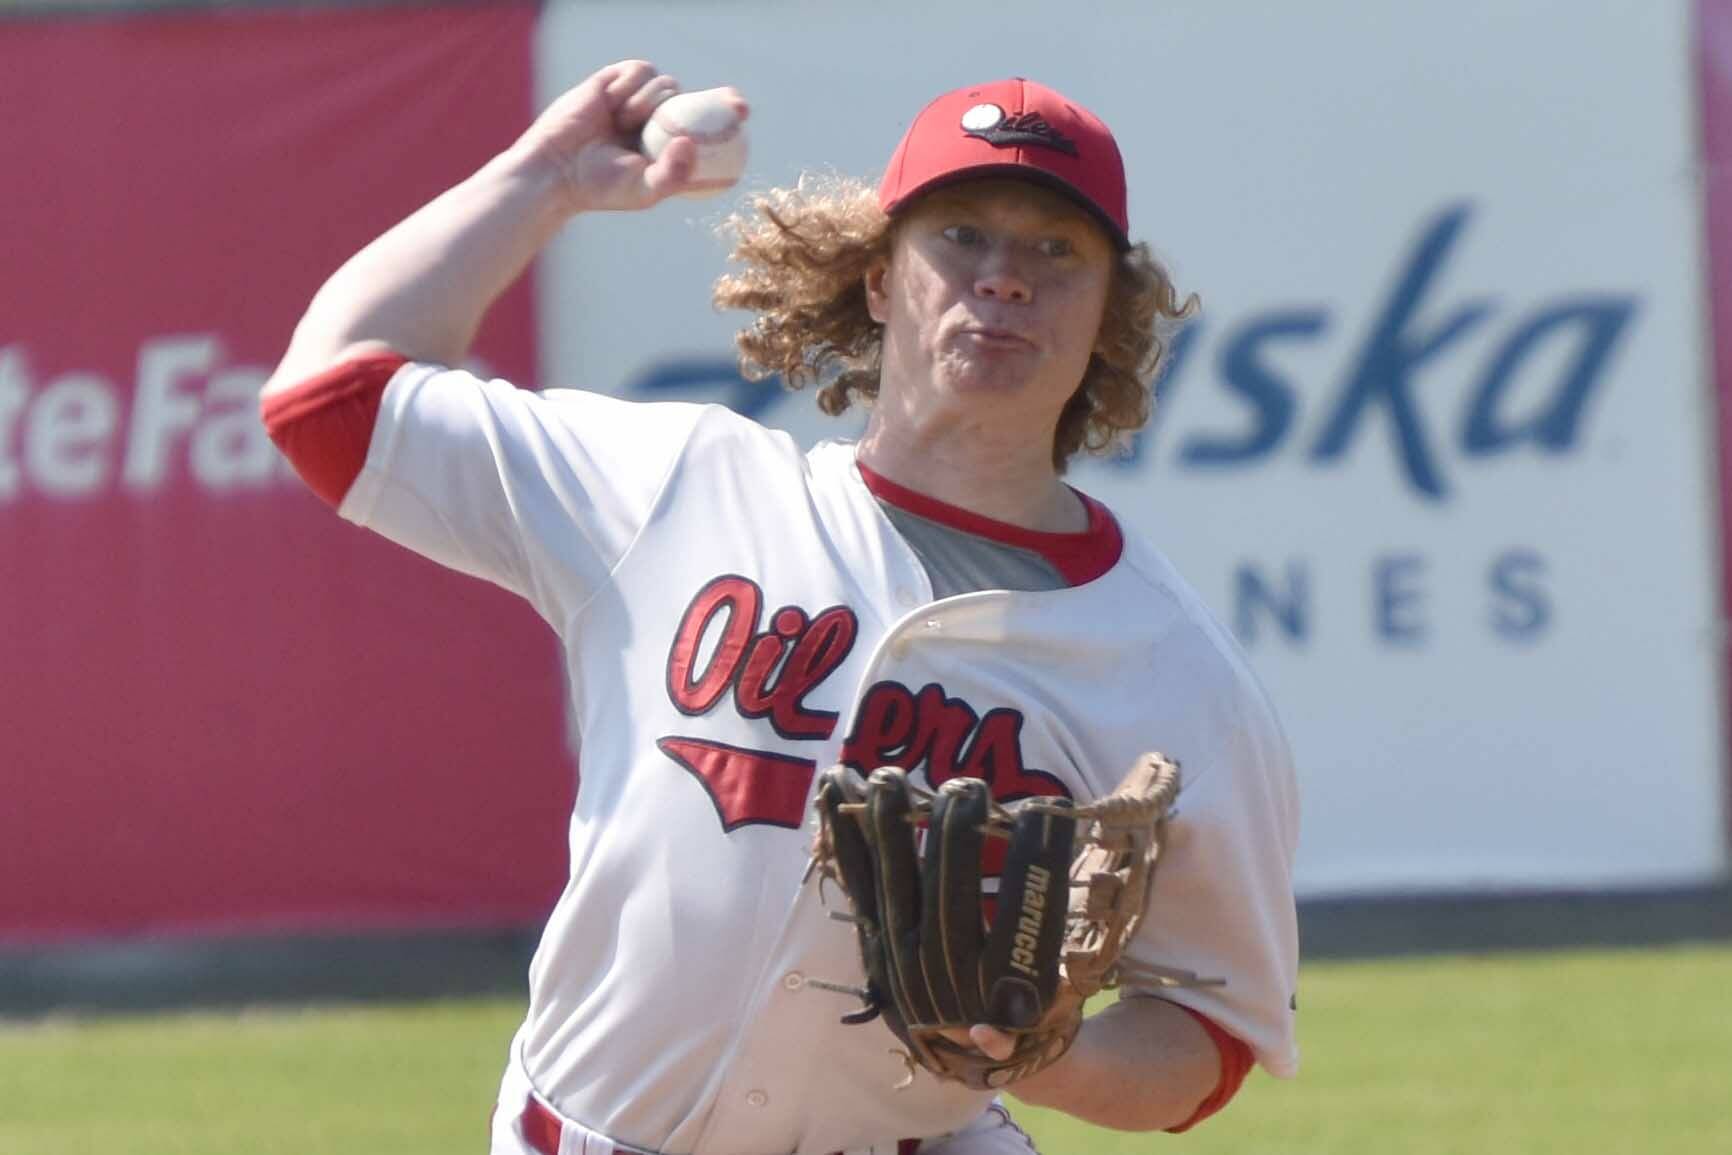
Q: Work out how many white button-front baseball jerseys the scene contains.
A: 1